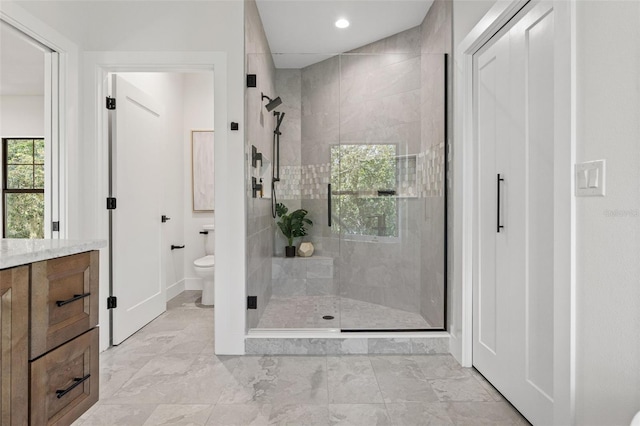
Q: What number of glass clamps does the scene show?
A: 2